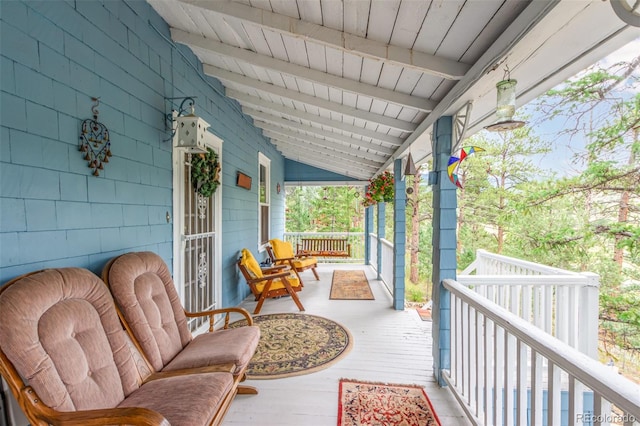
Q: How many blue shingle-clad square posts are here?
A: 4